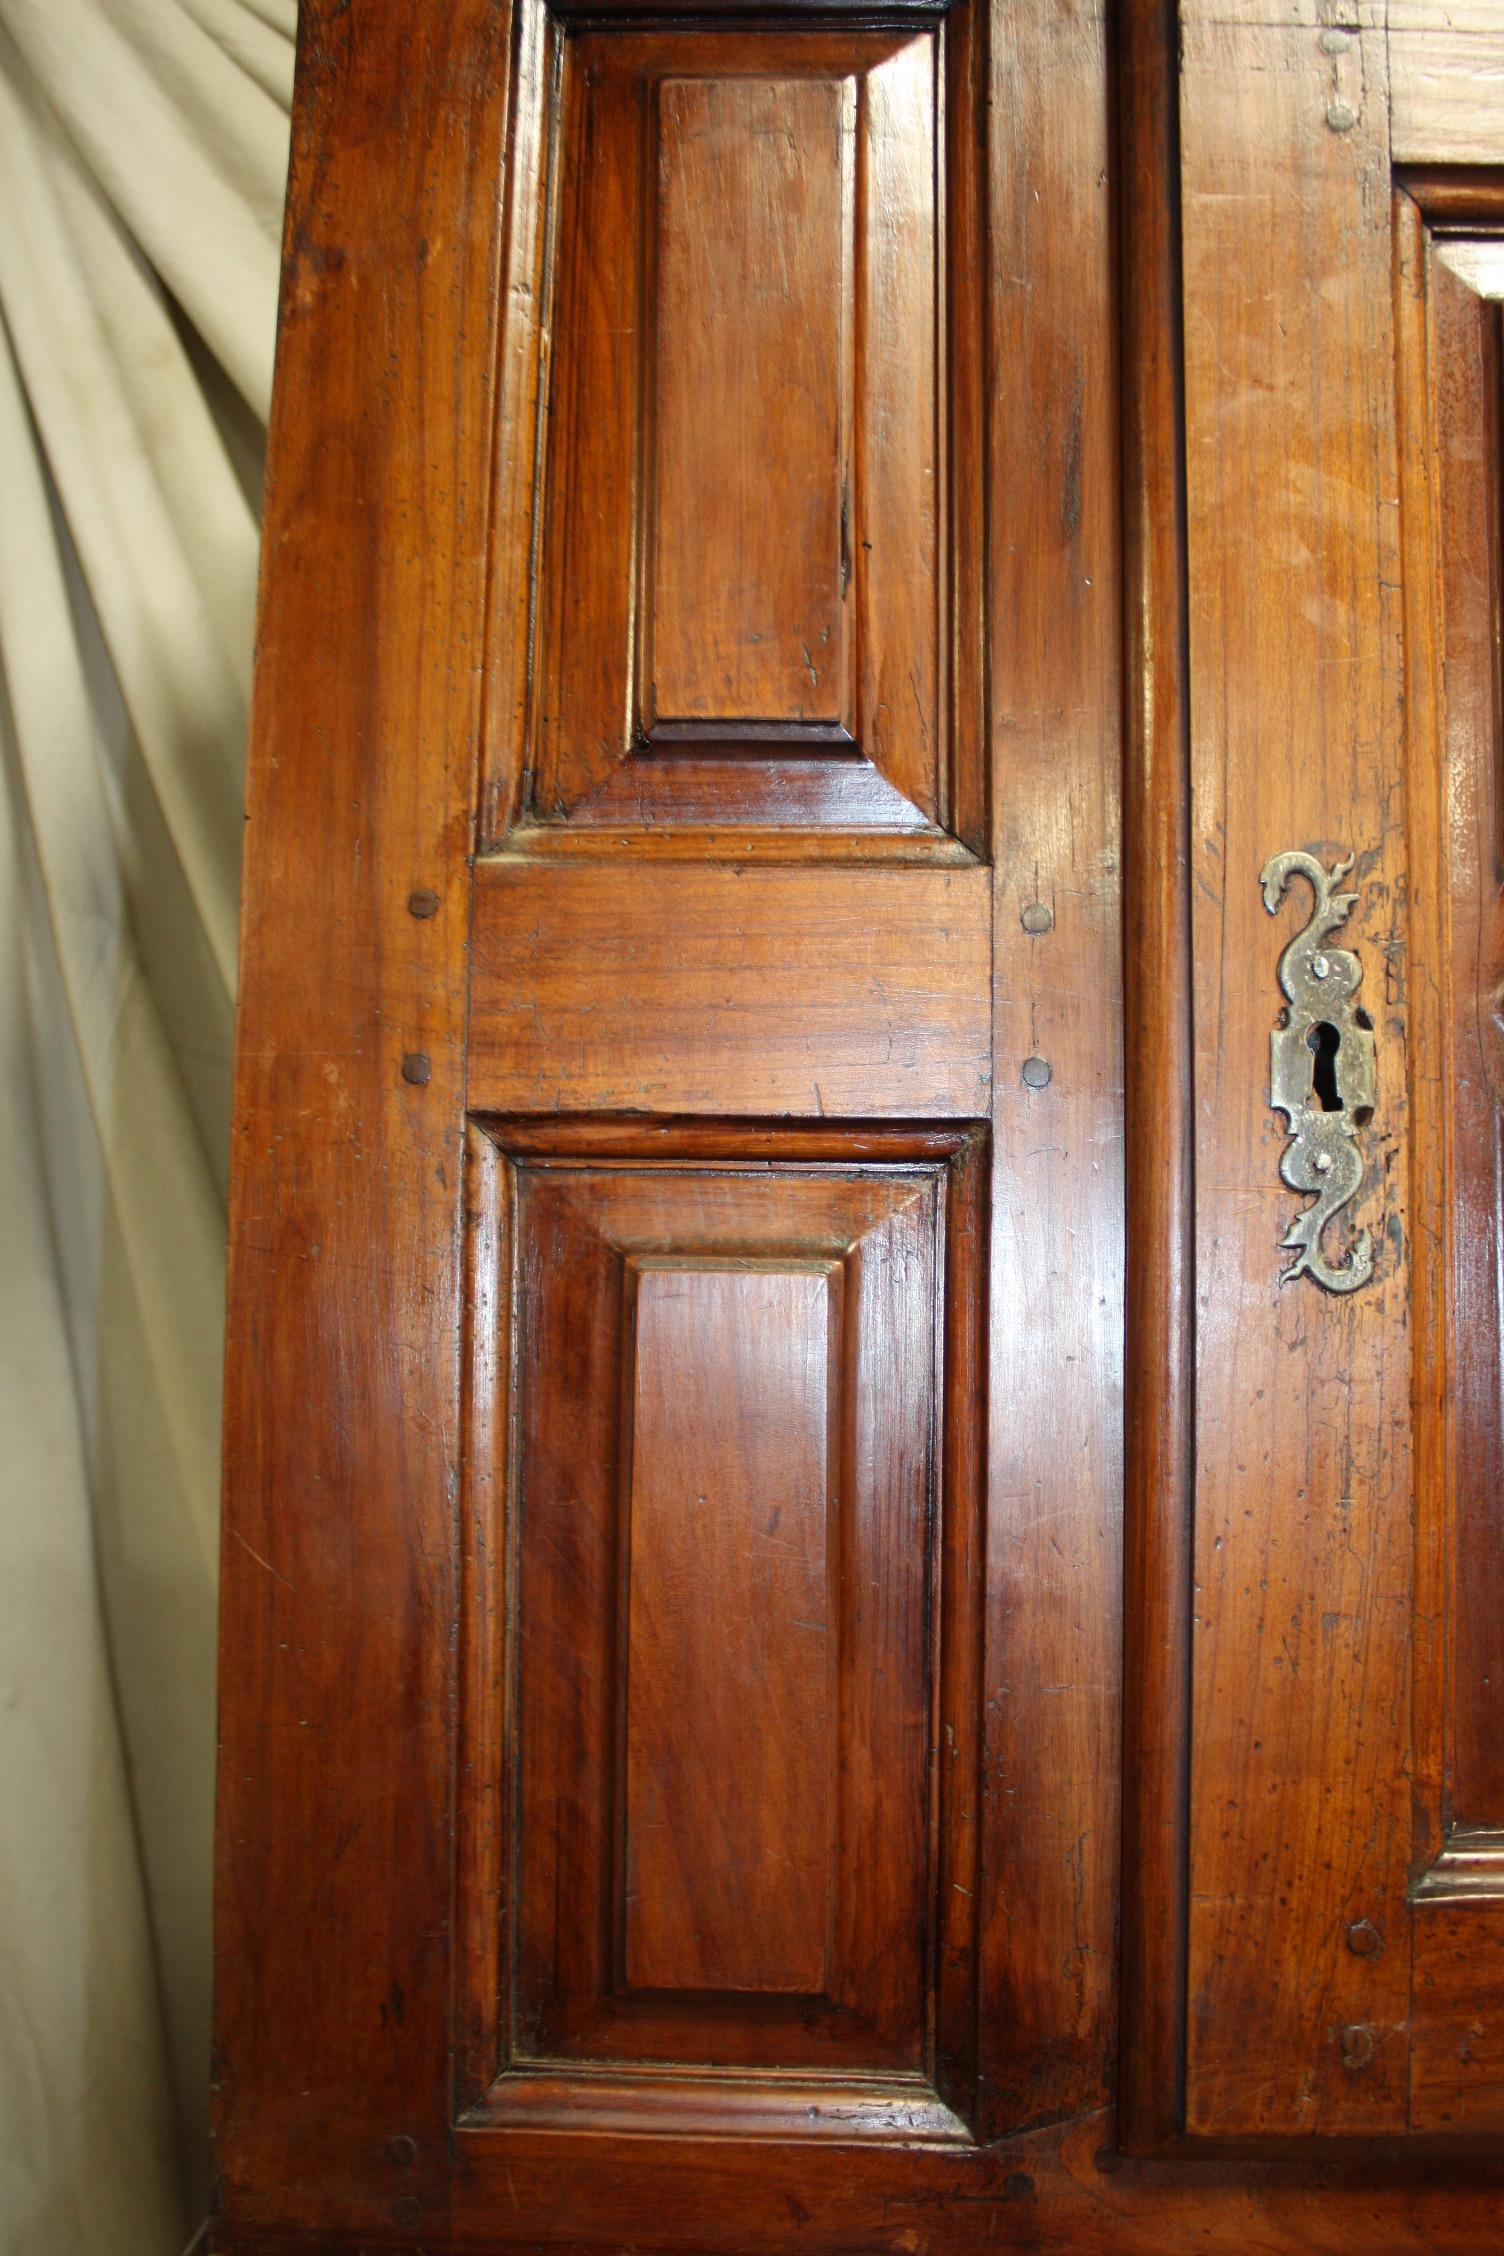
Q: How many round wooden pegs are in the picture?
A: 11